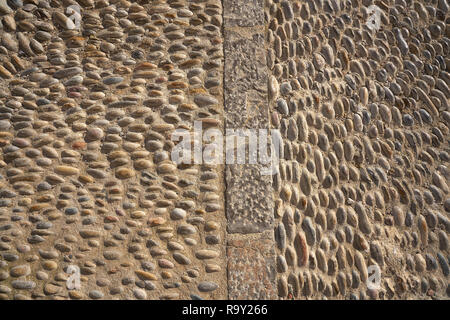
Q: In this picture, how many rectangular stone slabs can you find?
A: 4